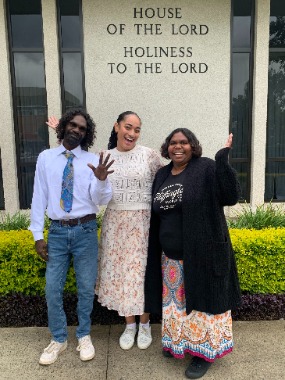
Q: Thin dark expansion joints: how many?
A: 1